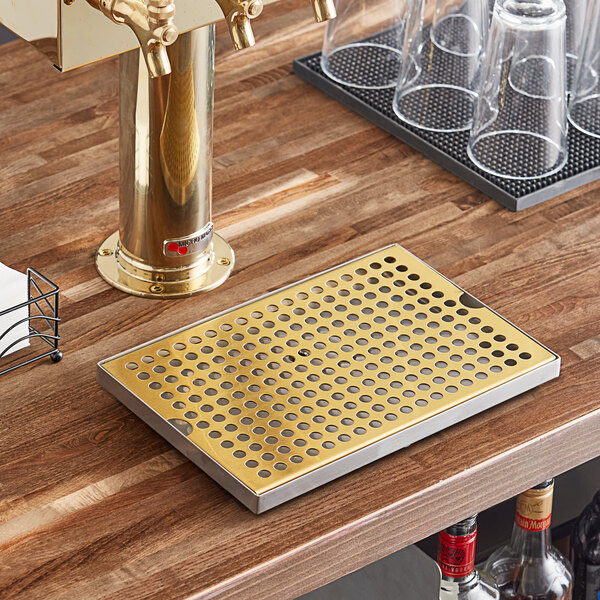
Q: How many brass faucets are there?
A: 3